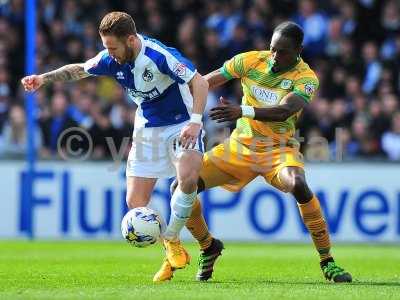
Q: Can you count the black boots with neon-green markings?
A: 2